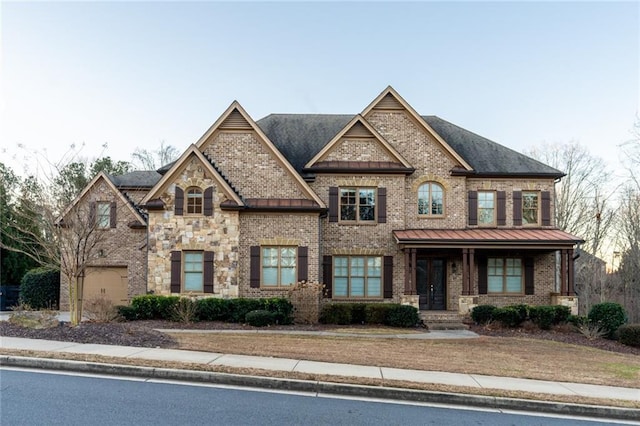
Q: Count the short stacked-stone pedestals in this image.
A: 3